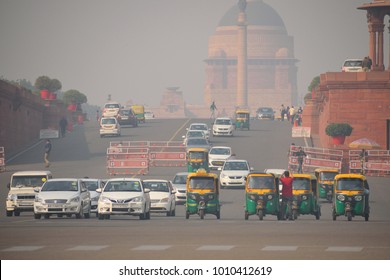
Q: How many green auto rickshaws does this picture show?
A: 8